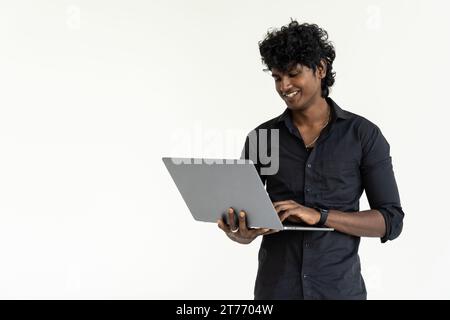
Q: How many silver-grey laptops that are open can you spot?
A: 1